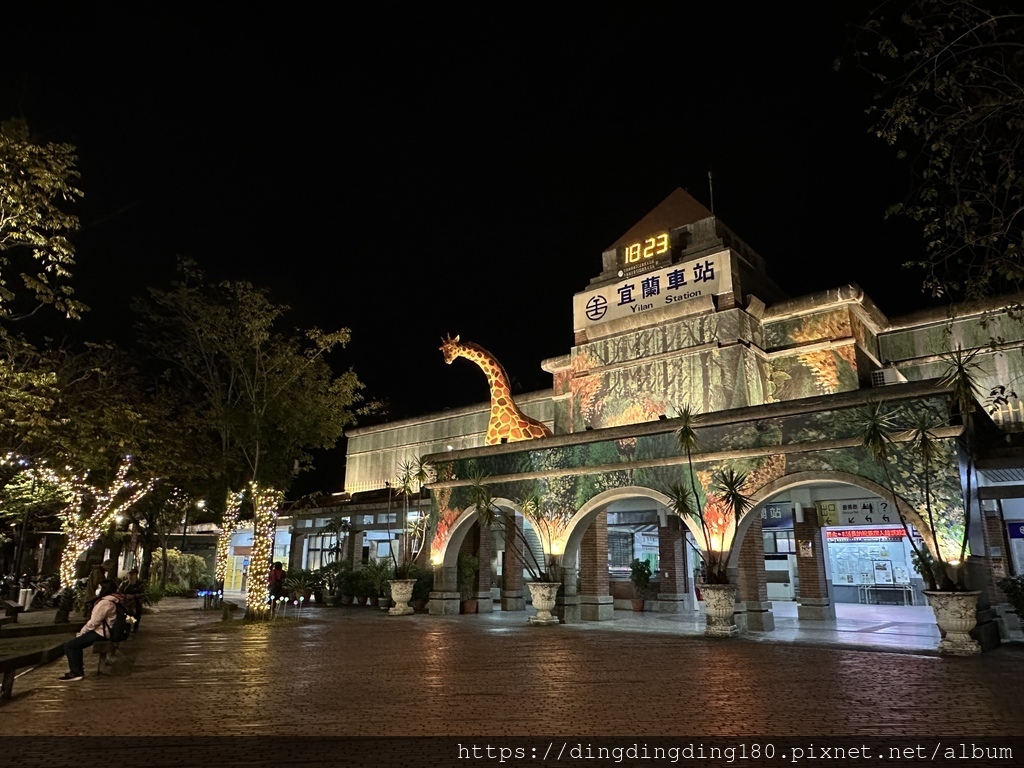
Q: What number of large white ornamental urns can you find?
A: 4